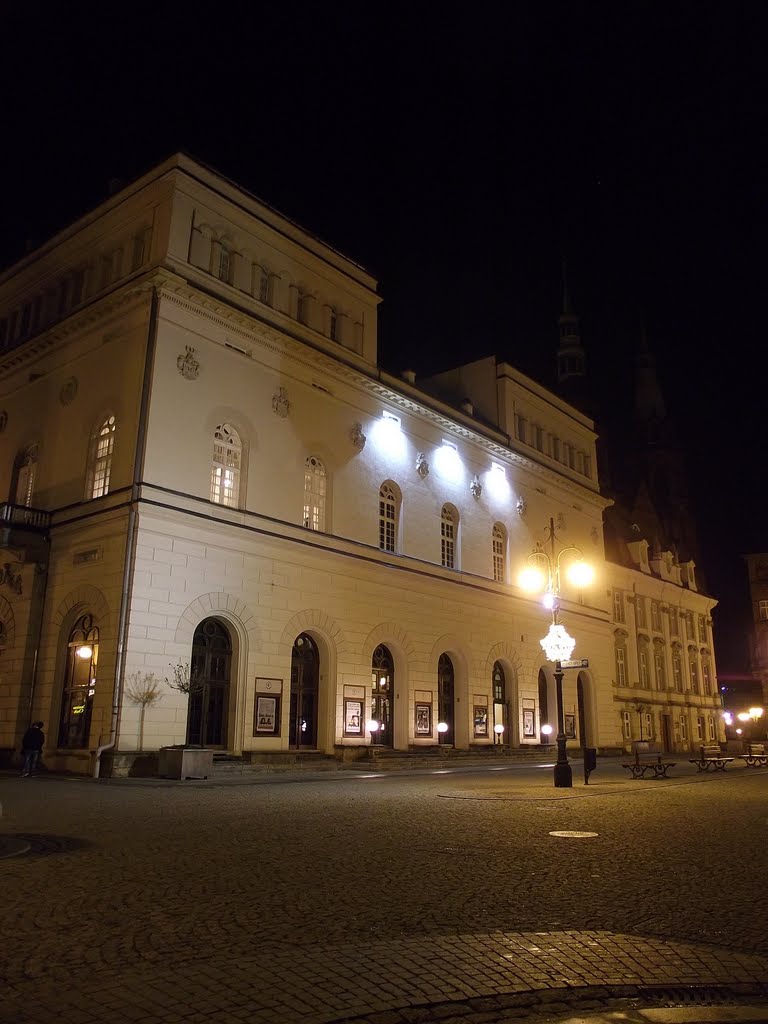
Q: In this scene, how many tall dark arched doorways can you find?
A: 7